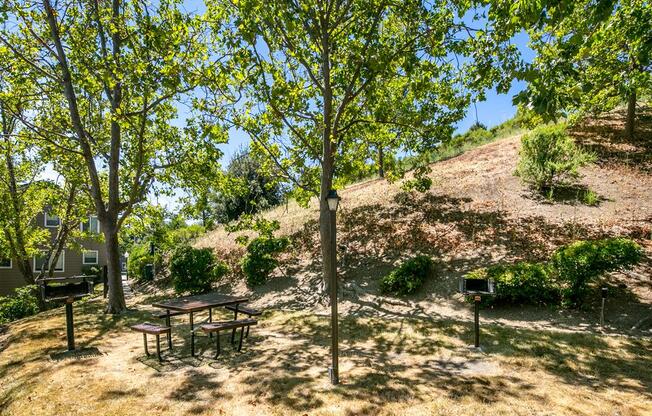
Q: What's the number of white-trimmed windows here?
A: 5